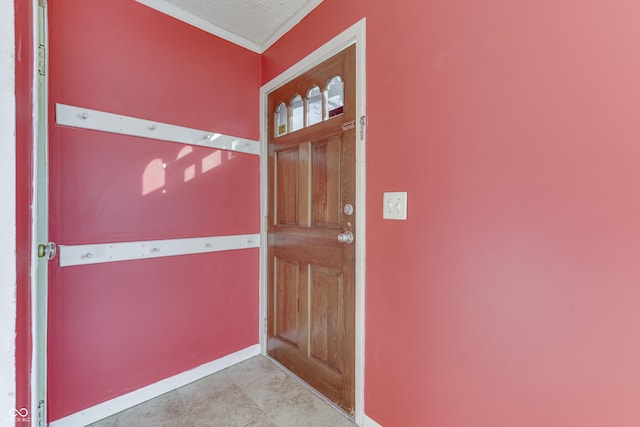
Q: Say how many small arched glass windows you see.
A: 4